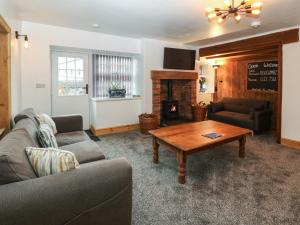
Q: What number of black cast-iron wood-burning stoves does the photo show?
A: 1